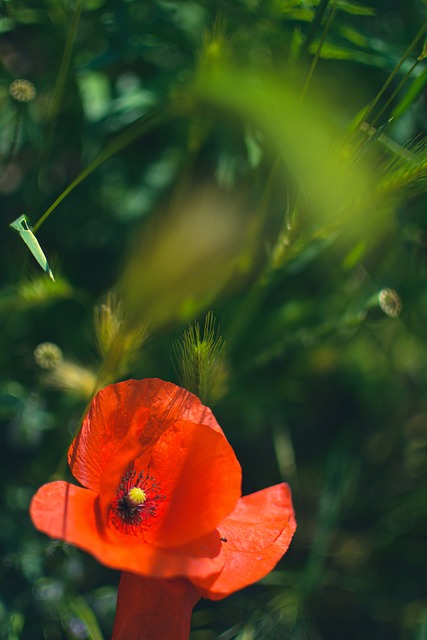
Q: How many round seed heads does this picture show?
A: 3